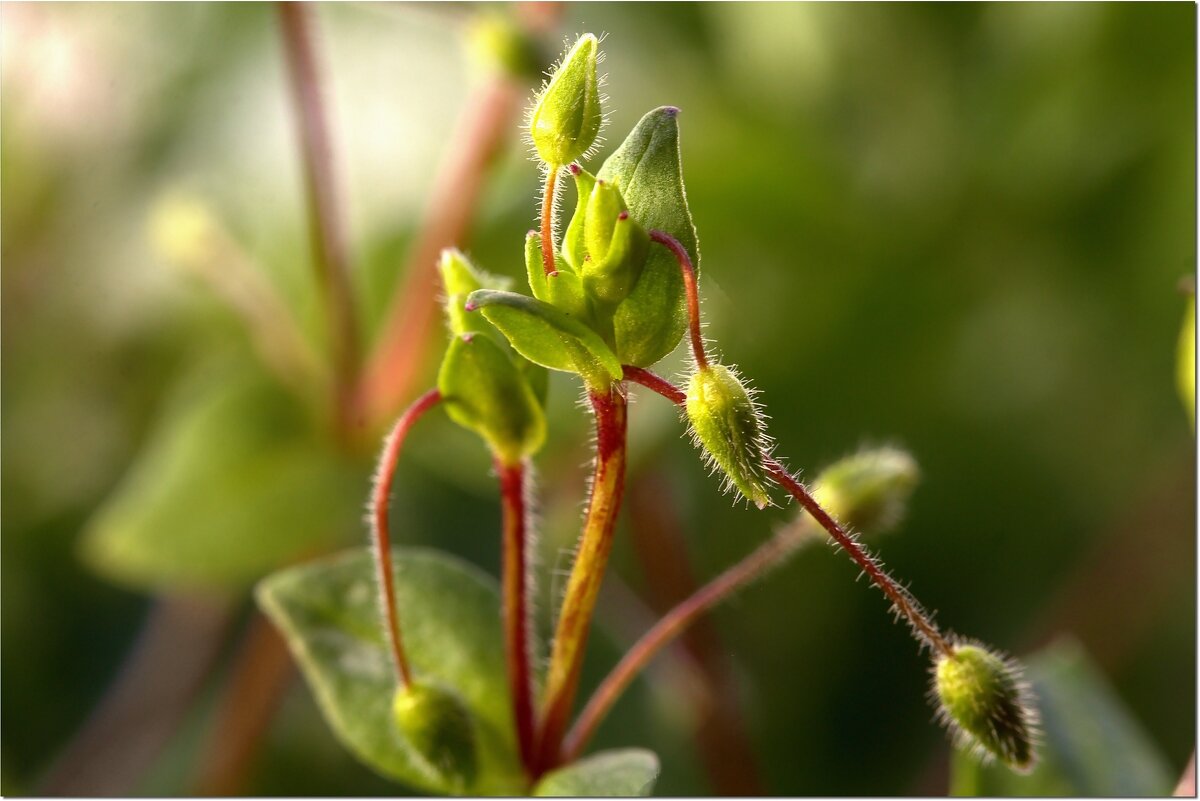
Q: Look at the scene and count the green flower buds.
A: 5